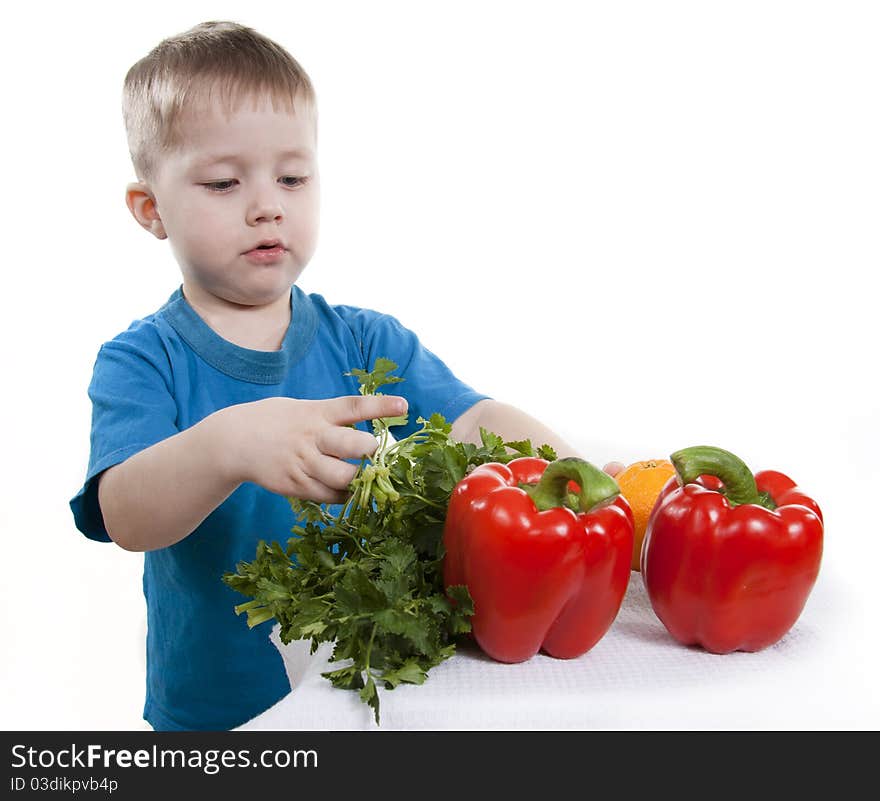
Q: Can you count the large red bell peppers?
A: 2